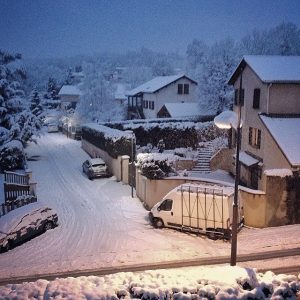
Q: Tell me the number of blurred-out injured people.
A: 0